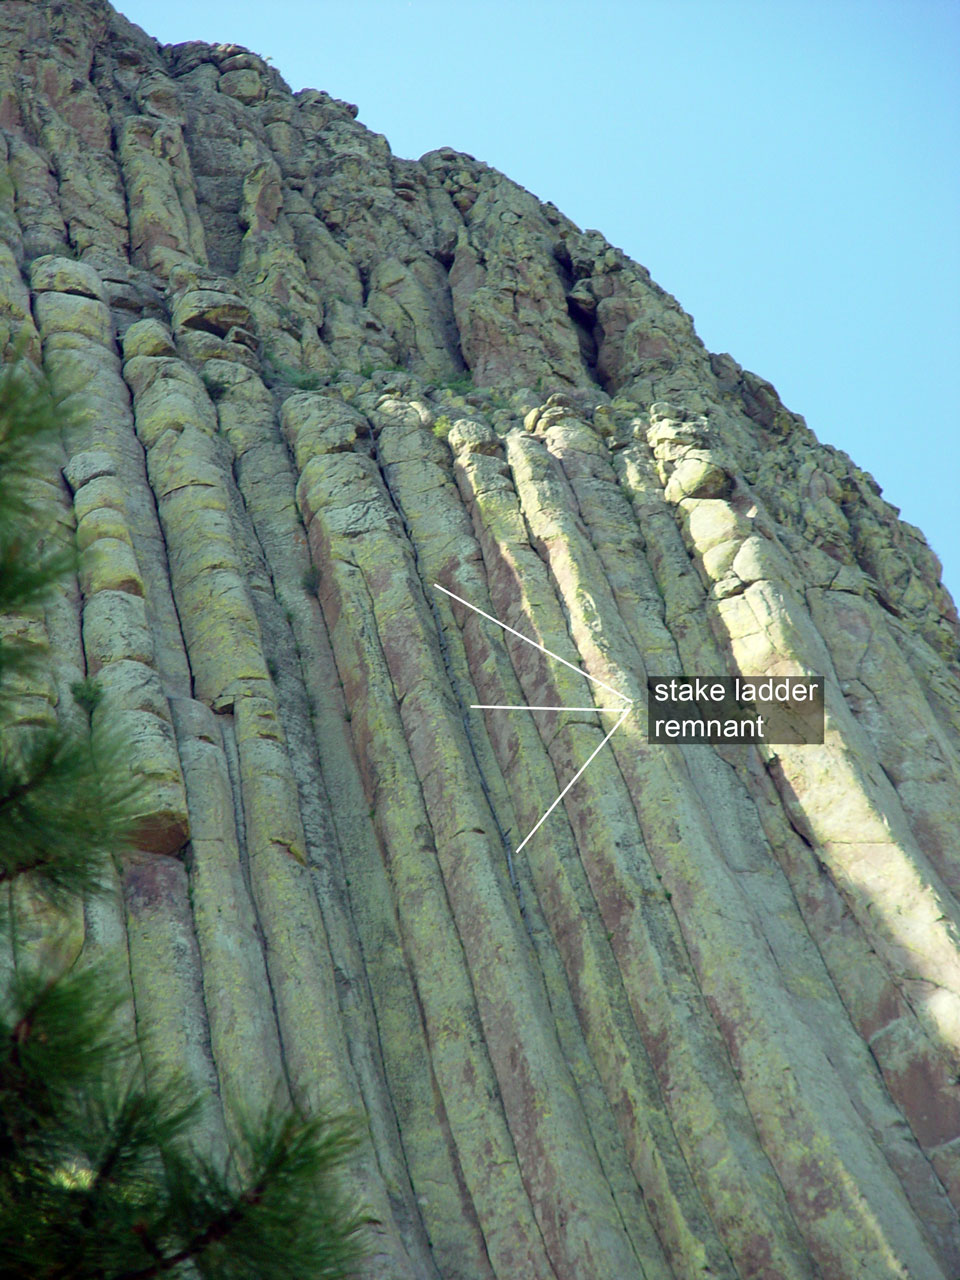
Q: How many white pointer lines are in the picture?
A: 3